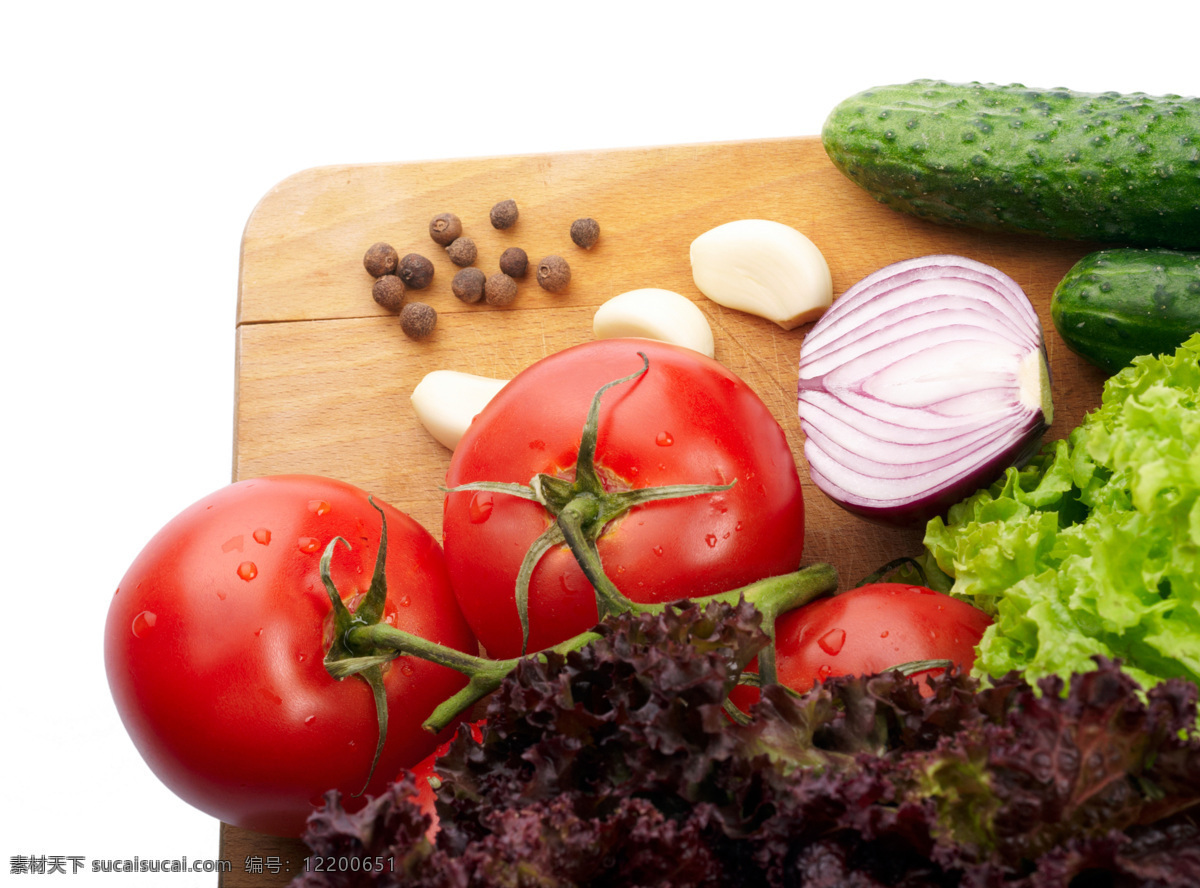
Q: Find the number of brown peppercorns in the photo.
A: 12